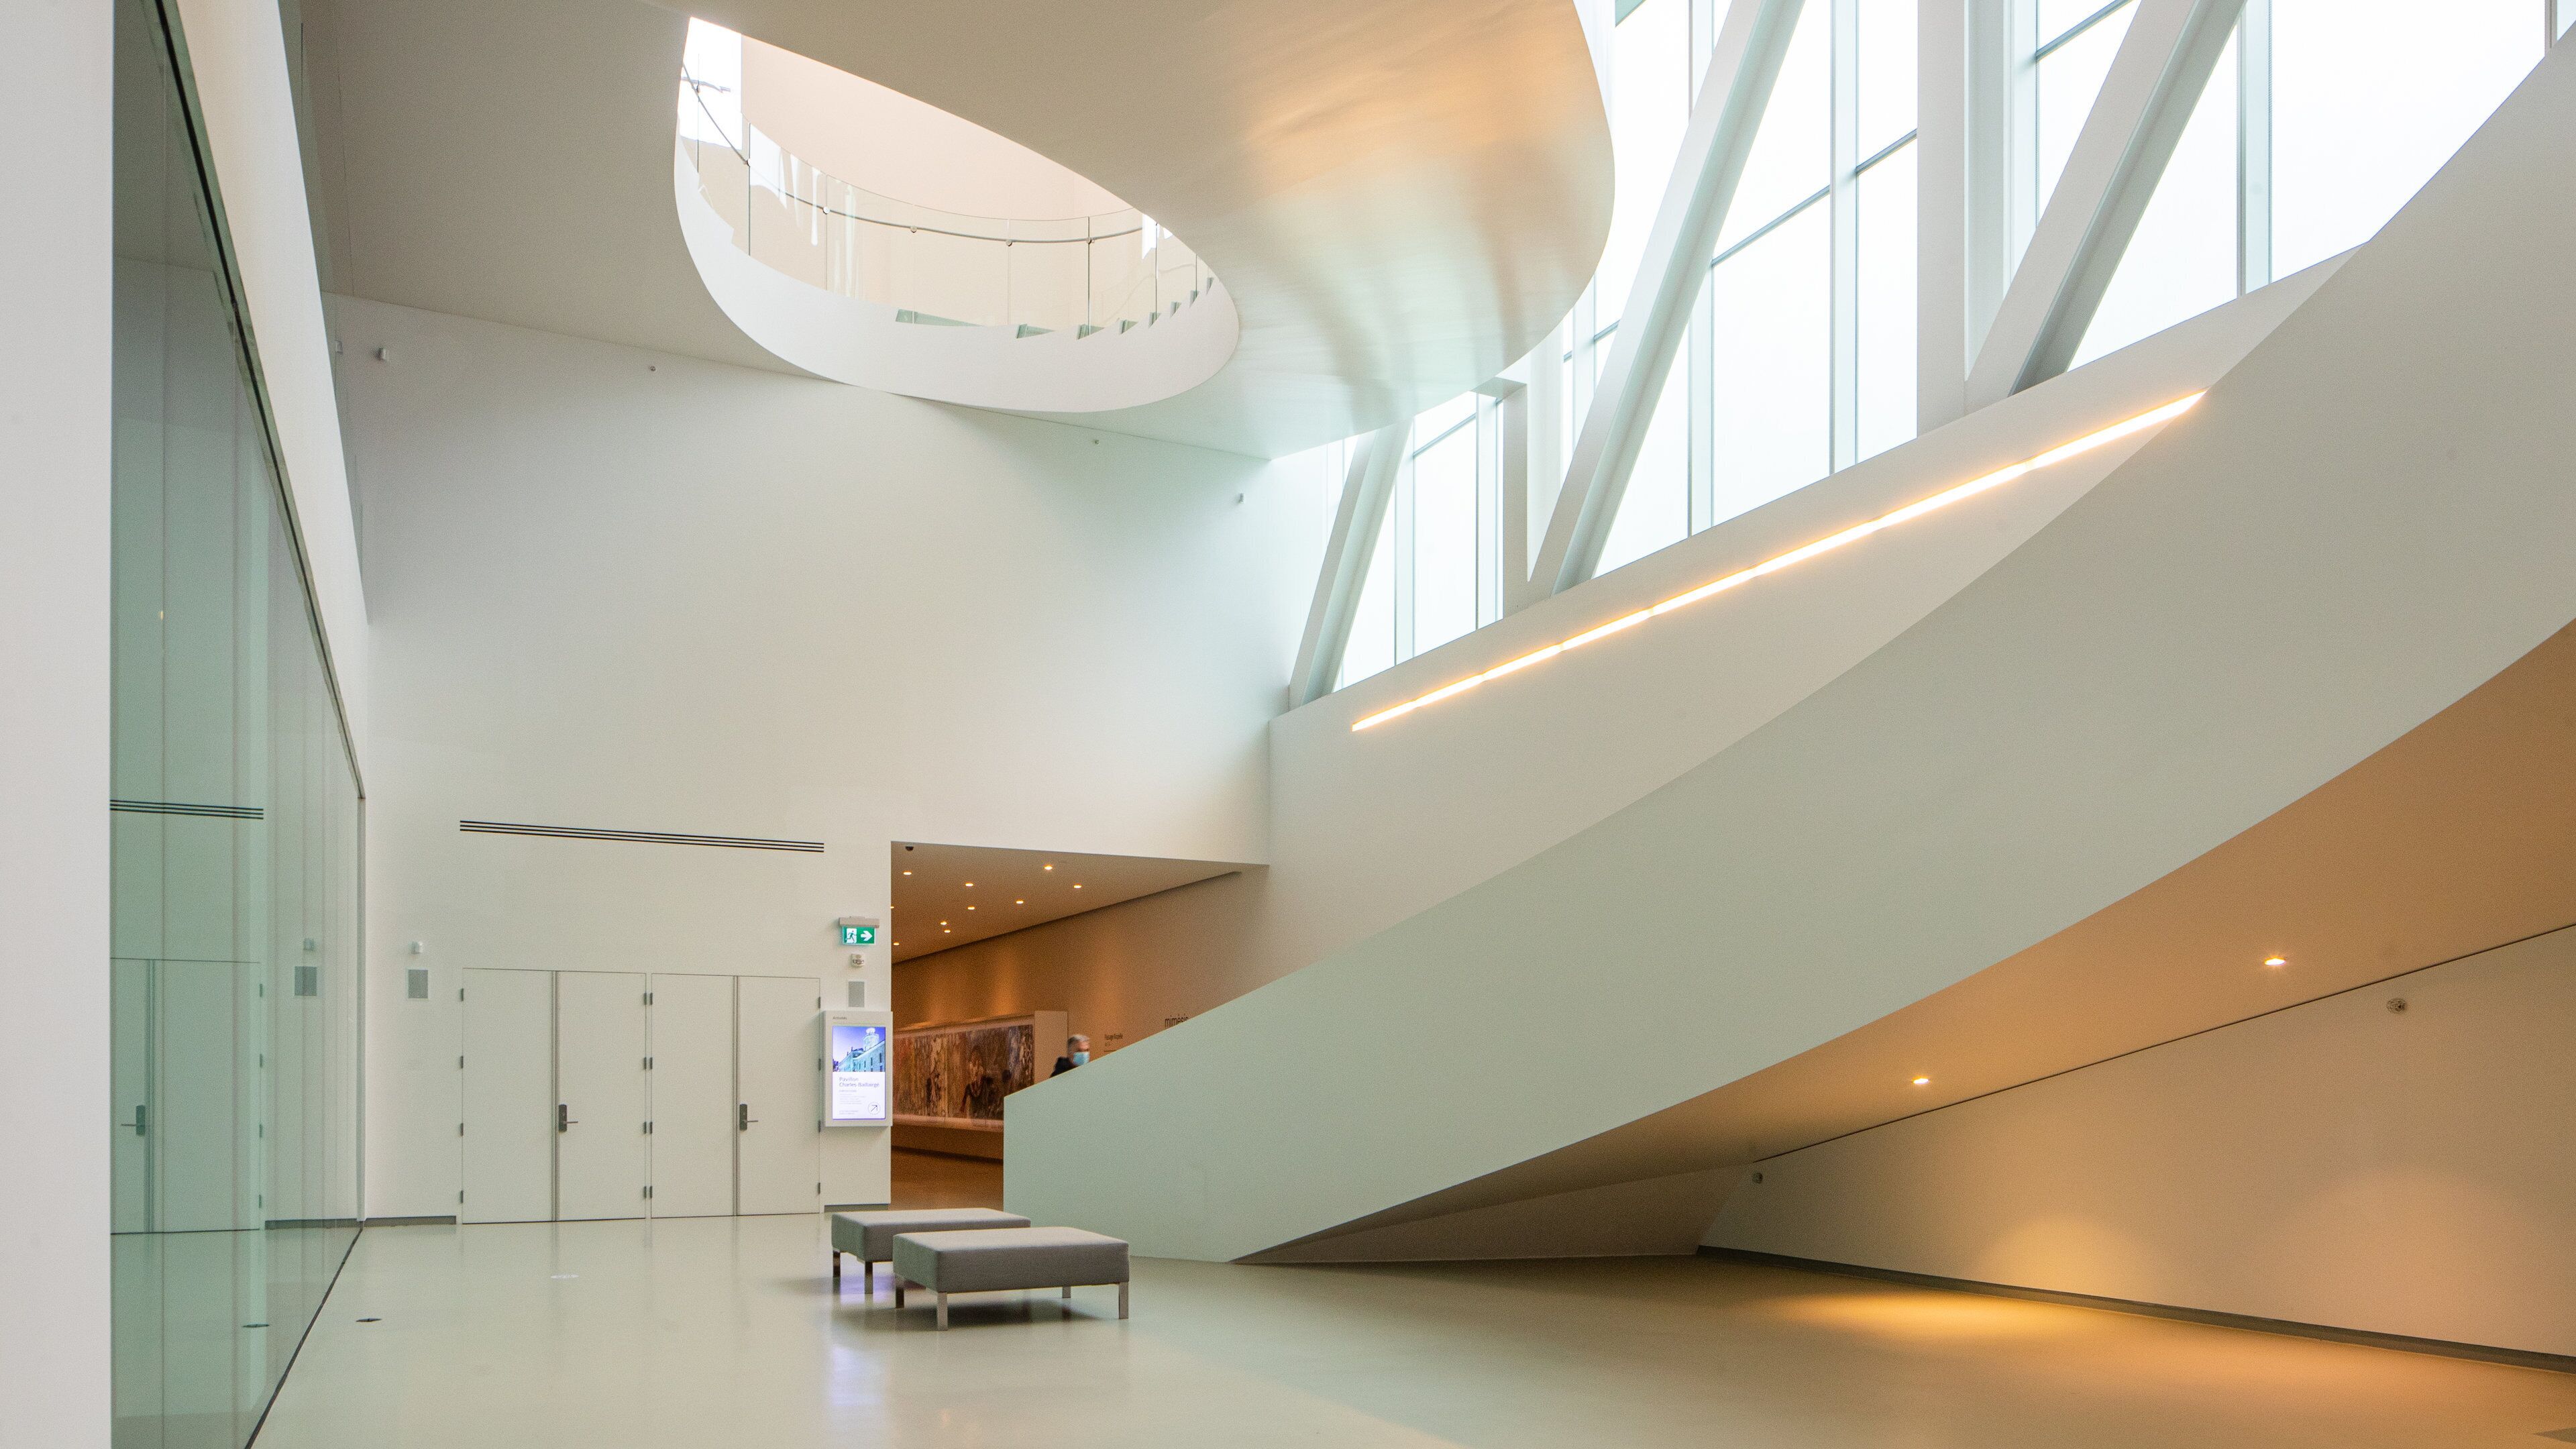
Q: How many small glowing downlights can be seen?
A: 12